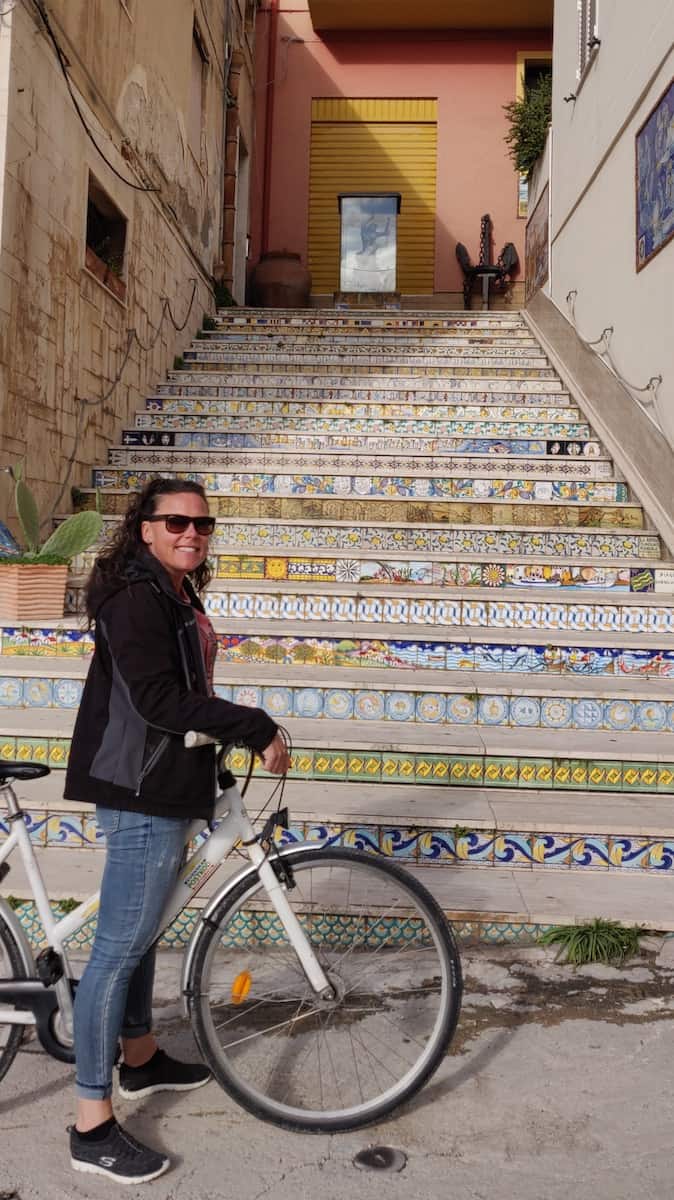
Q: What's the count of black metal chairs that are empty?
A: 0